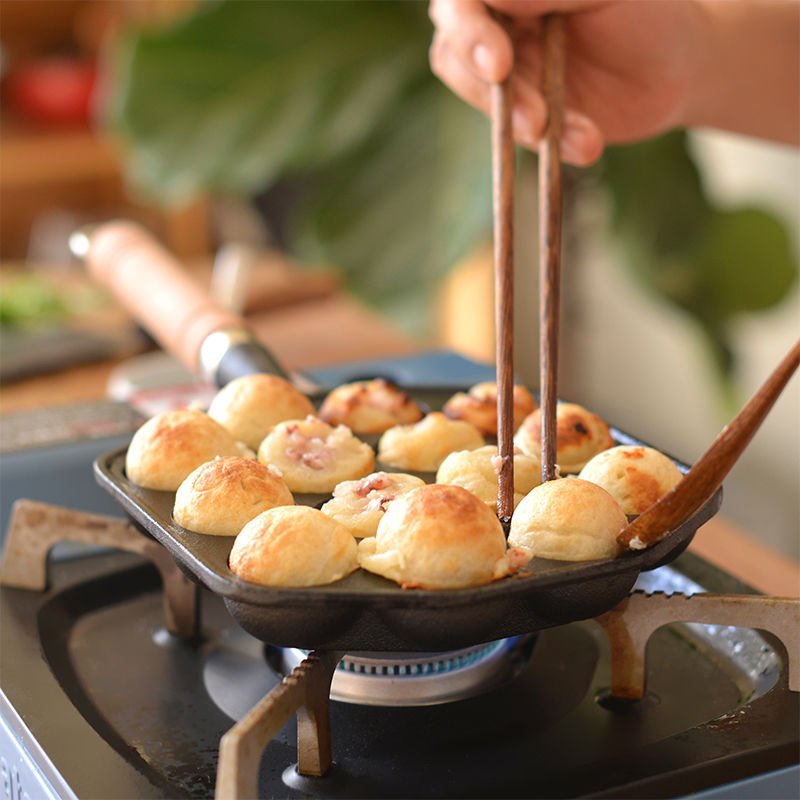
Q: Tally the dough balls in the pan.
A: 14